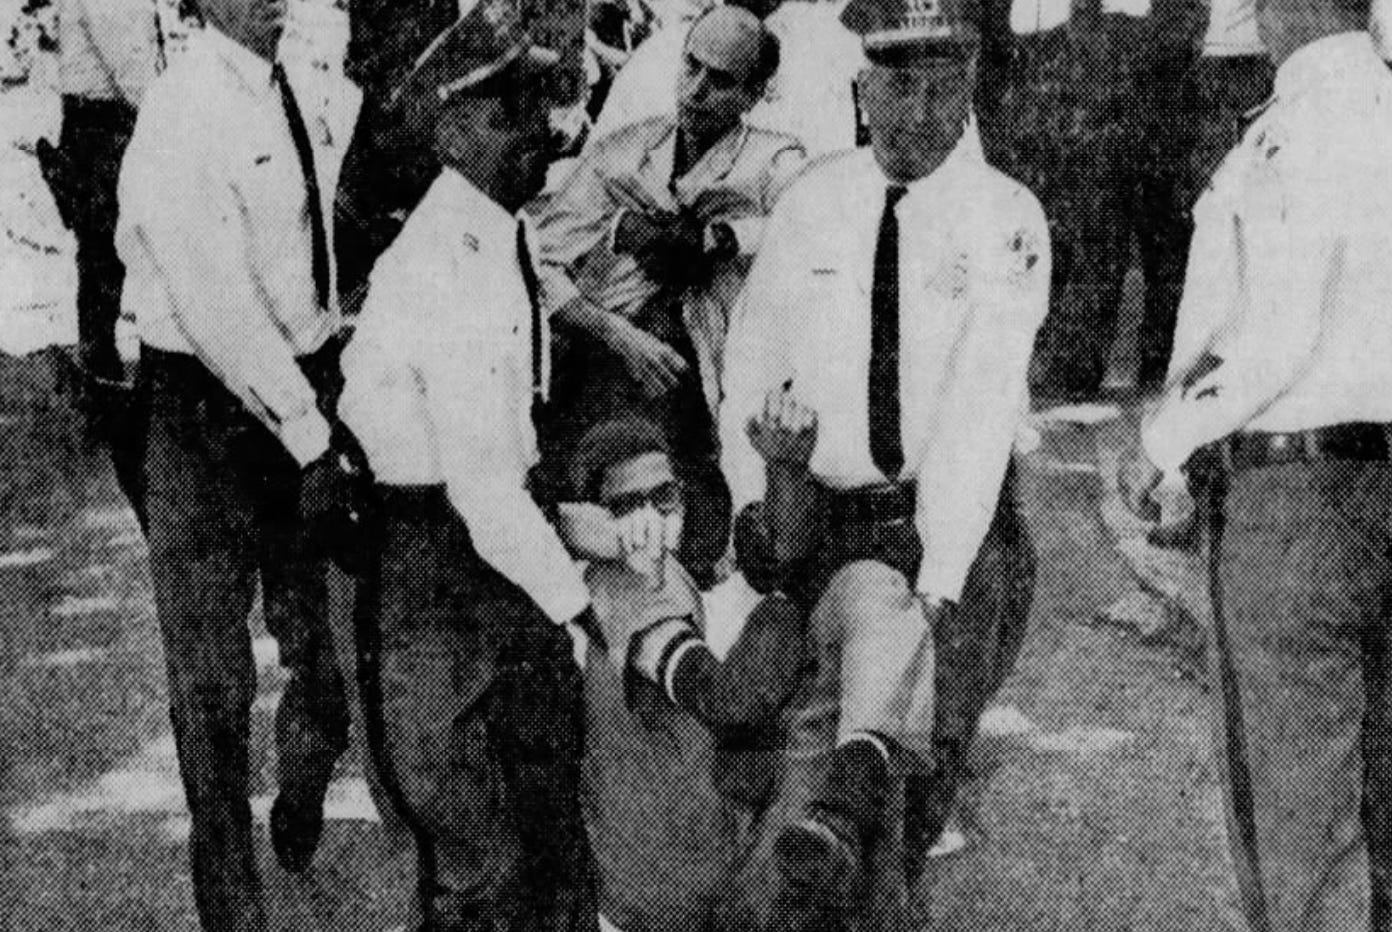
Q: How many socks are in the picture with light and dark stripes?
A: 2